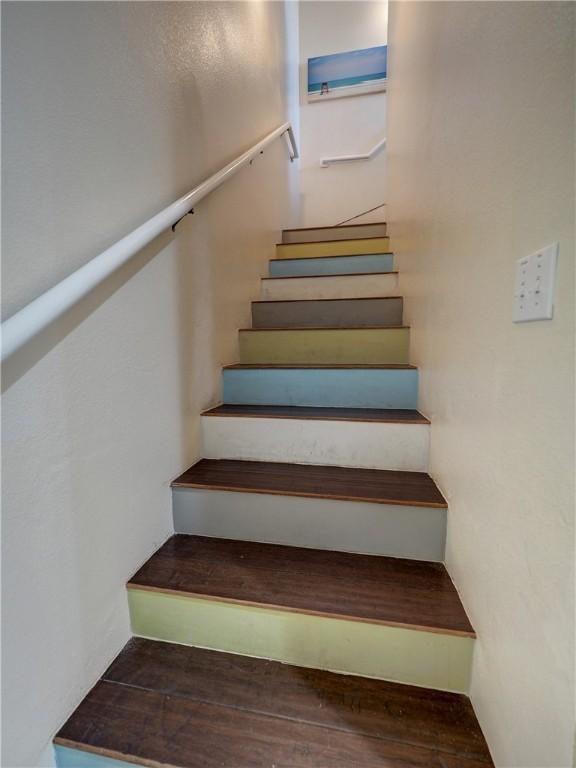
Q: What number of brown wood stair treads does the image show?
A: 11